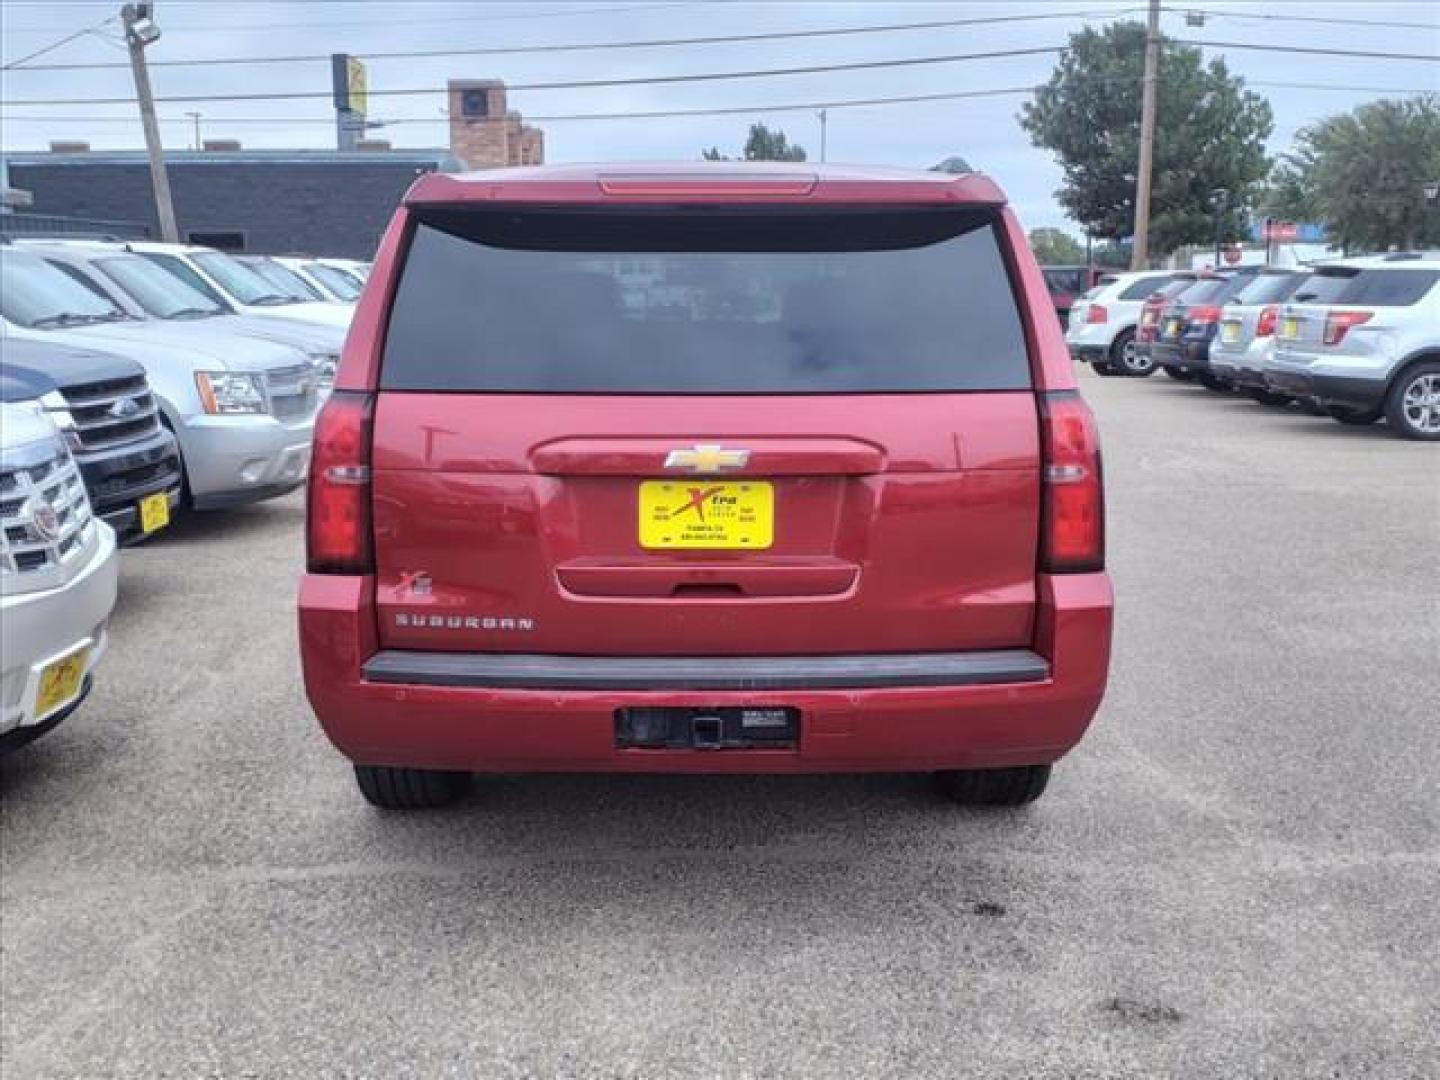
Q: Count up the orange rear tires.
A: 0